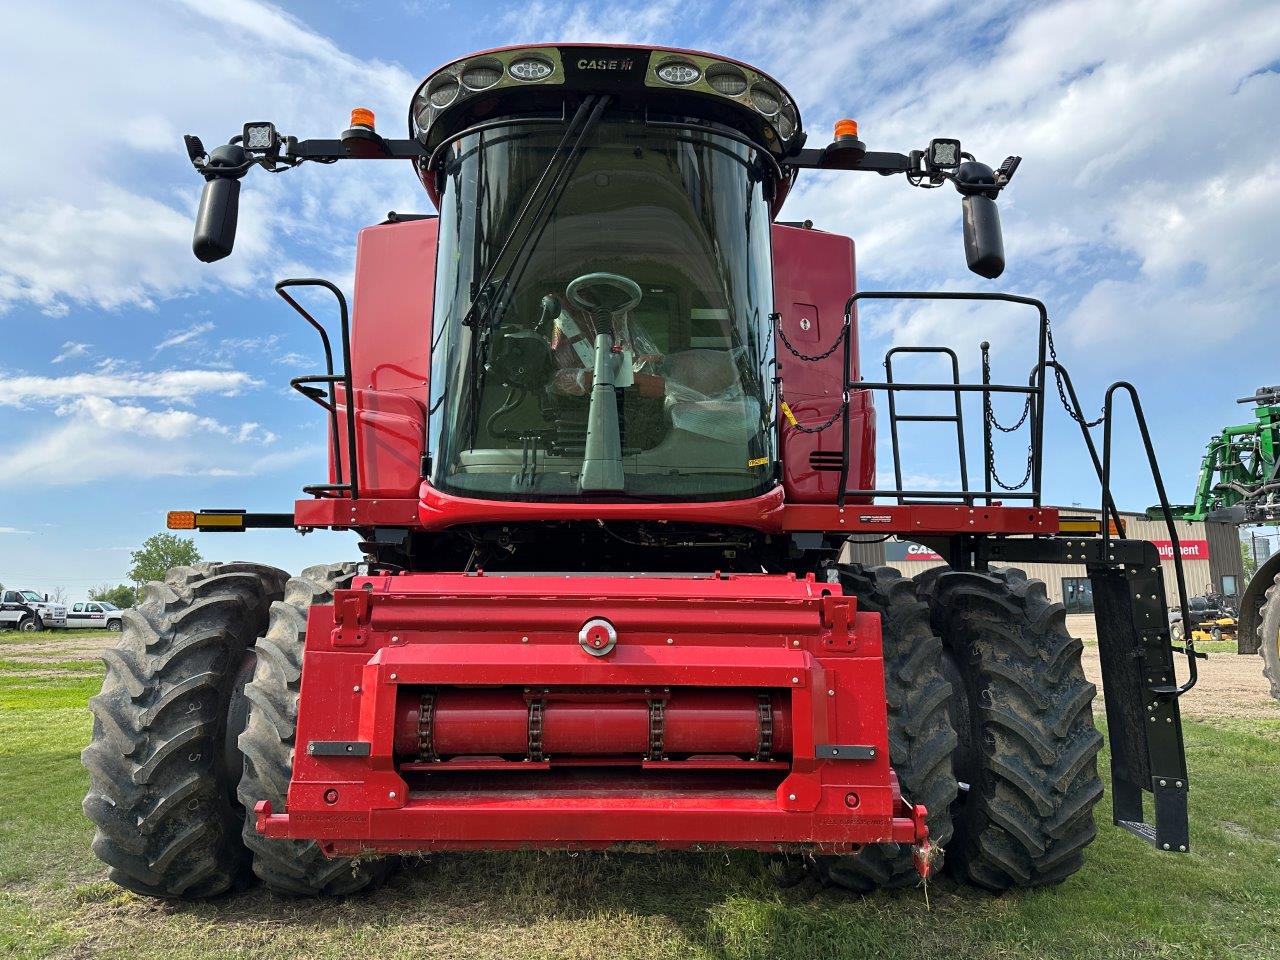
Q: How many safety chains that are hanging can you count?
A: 5